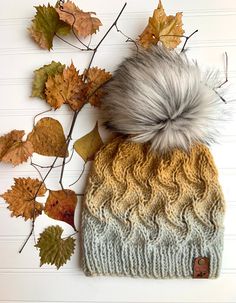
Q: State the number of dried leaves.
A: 12